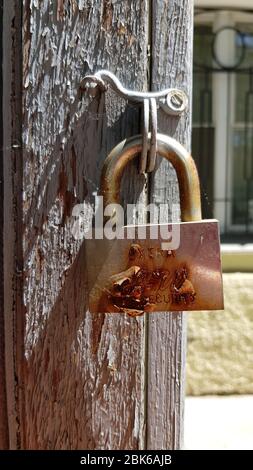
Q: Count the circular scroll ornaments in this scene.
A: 1